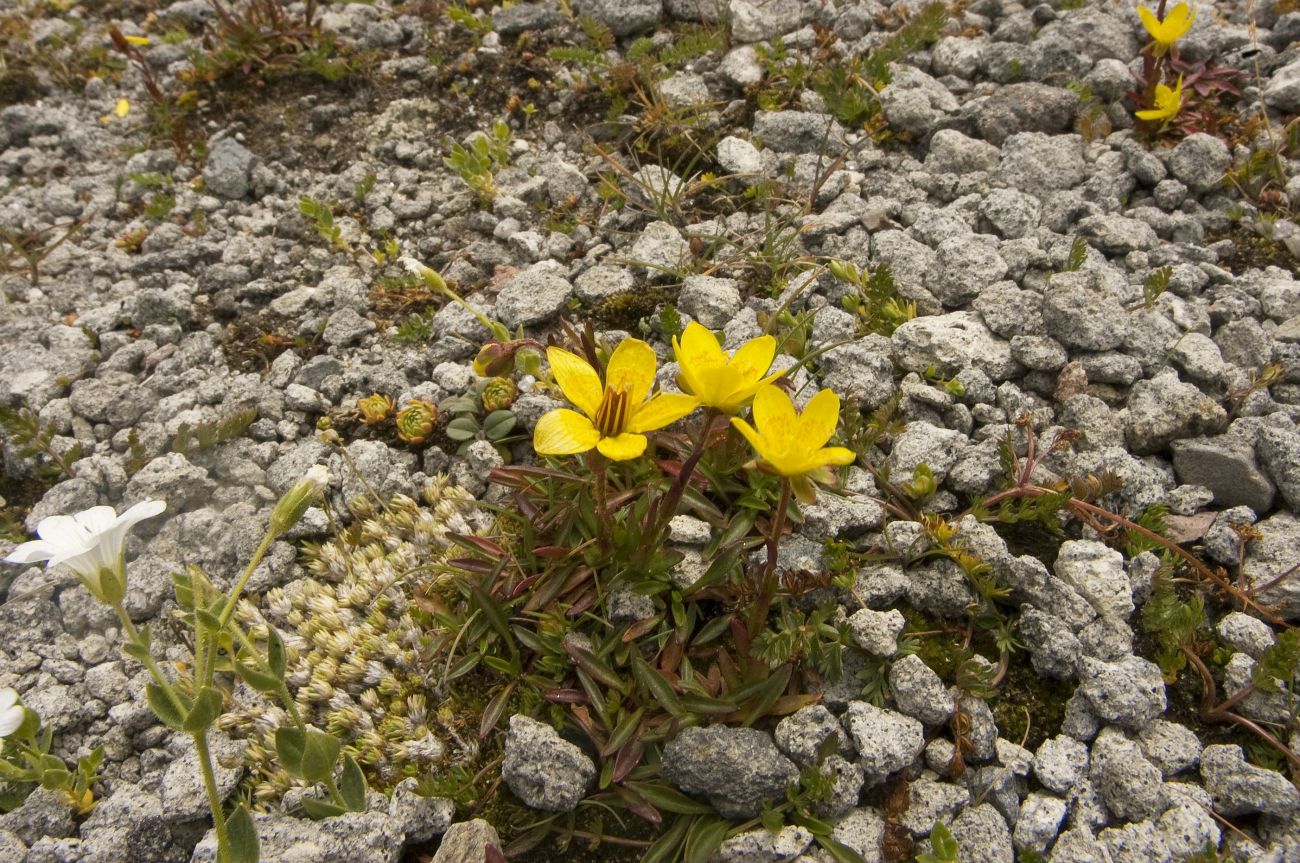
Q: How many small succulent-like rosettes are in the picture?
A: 3